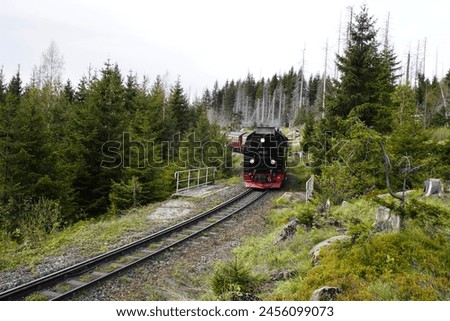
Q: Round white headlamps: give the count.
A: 3